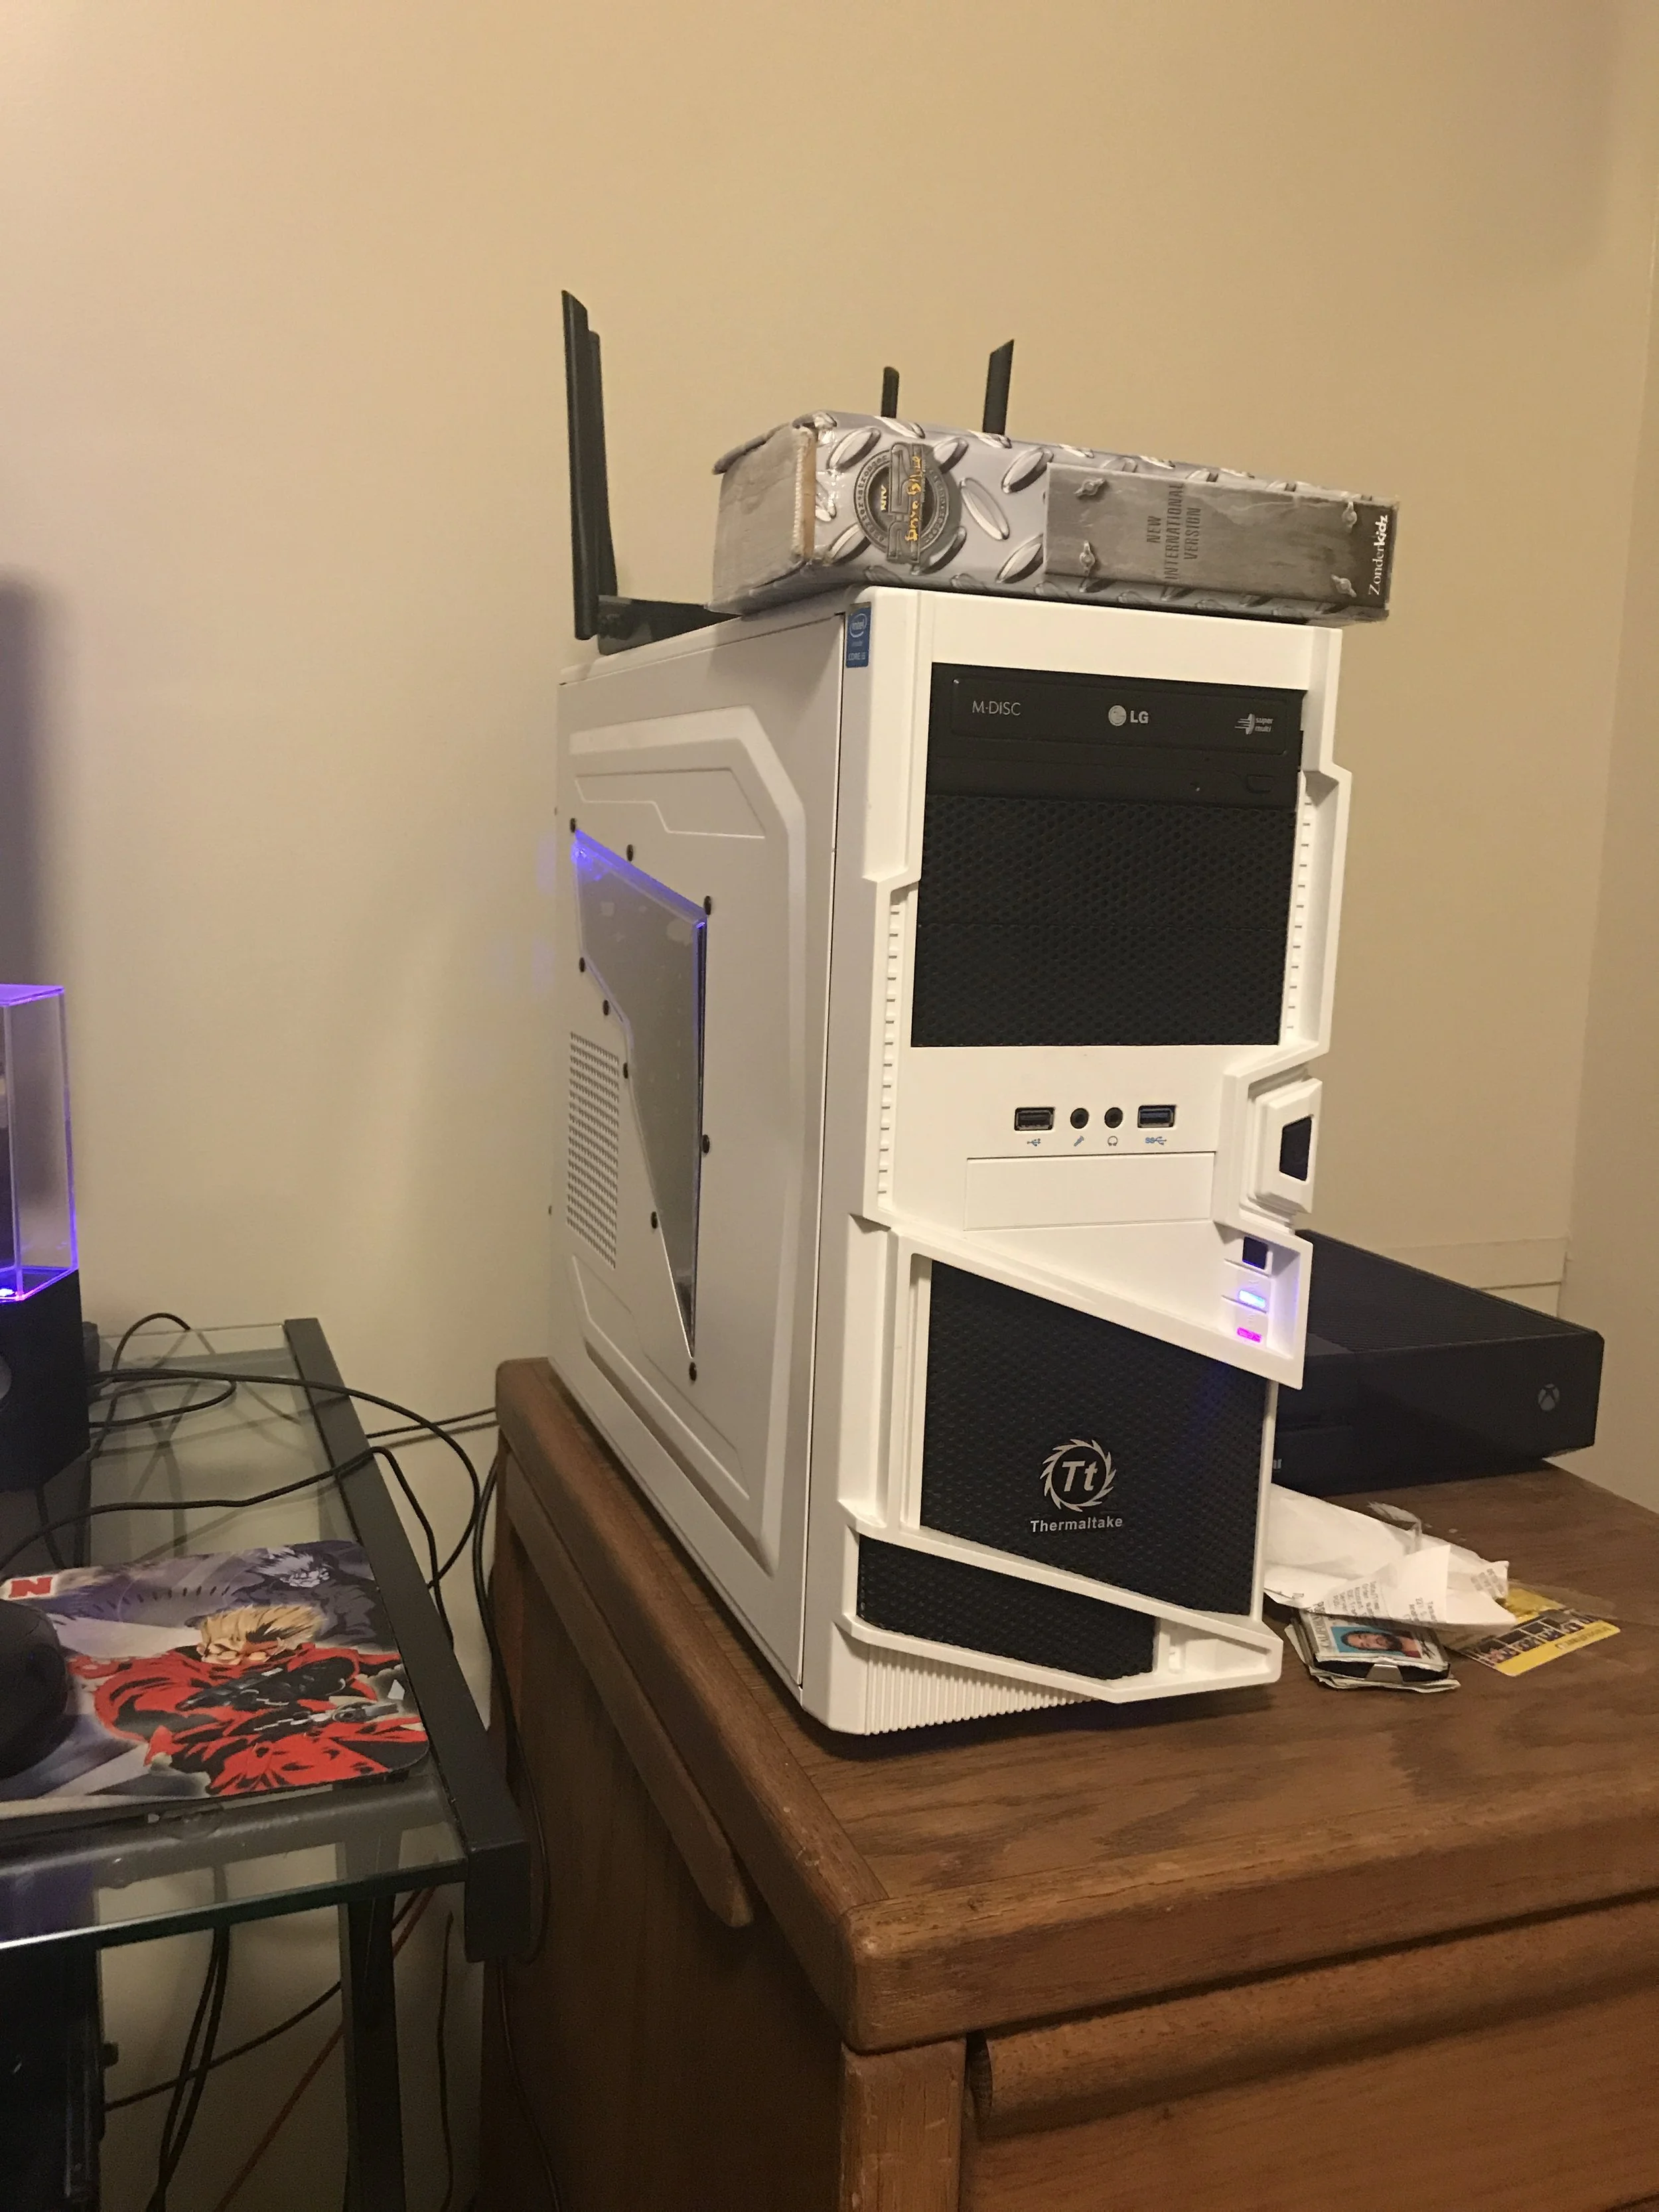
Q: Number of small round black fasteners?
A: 9